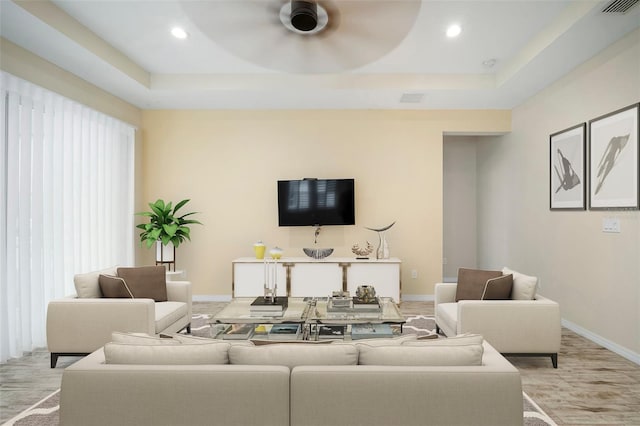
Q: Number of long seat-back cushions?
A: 3